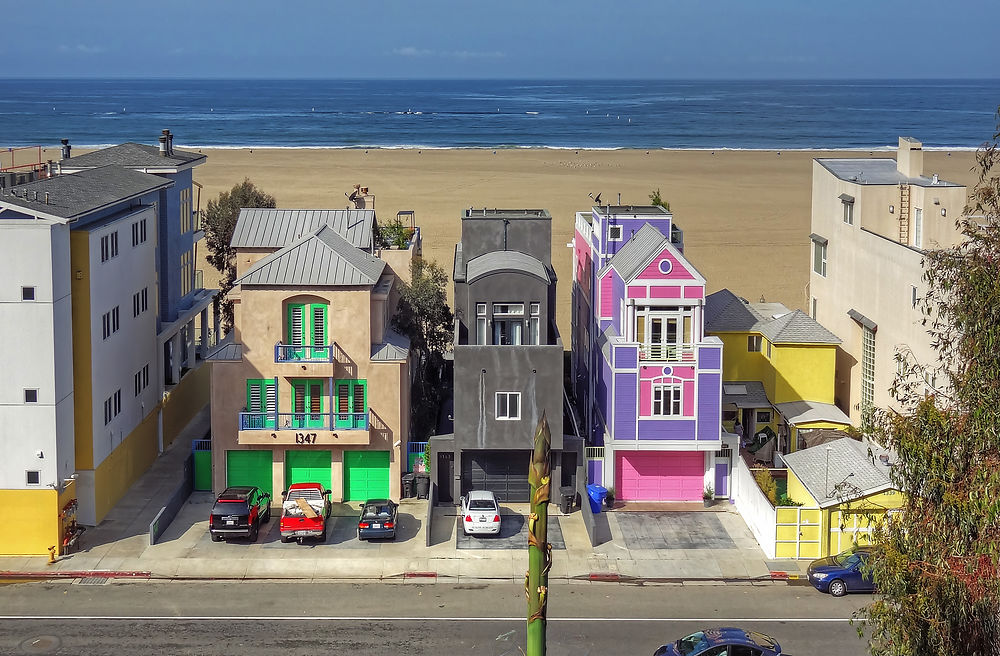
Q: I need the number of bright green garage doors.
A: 3